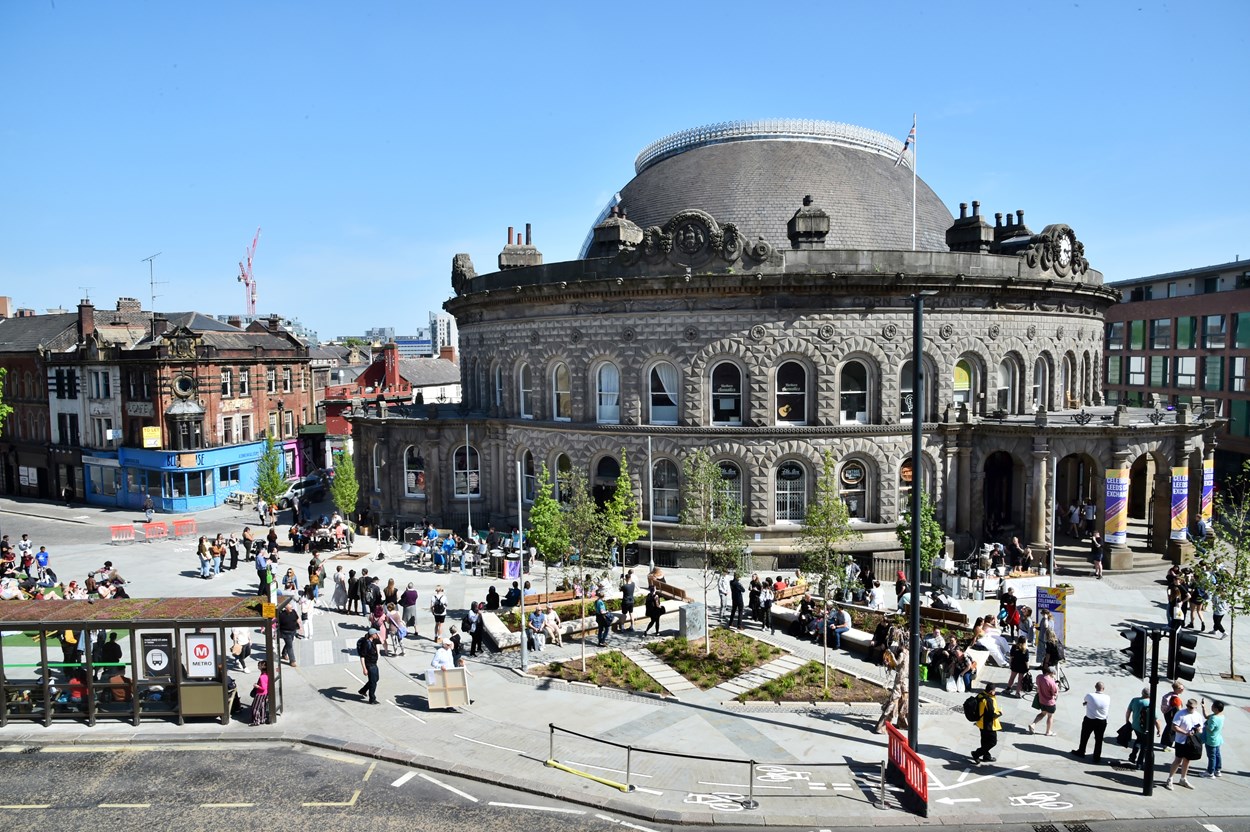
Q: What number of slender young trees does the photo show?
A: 9